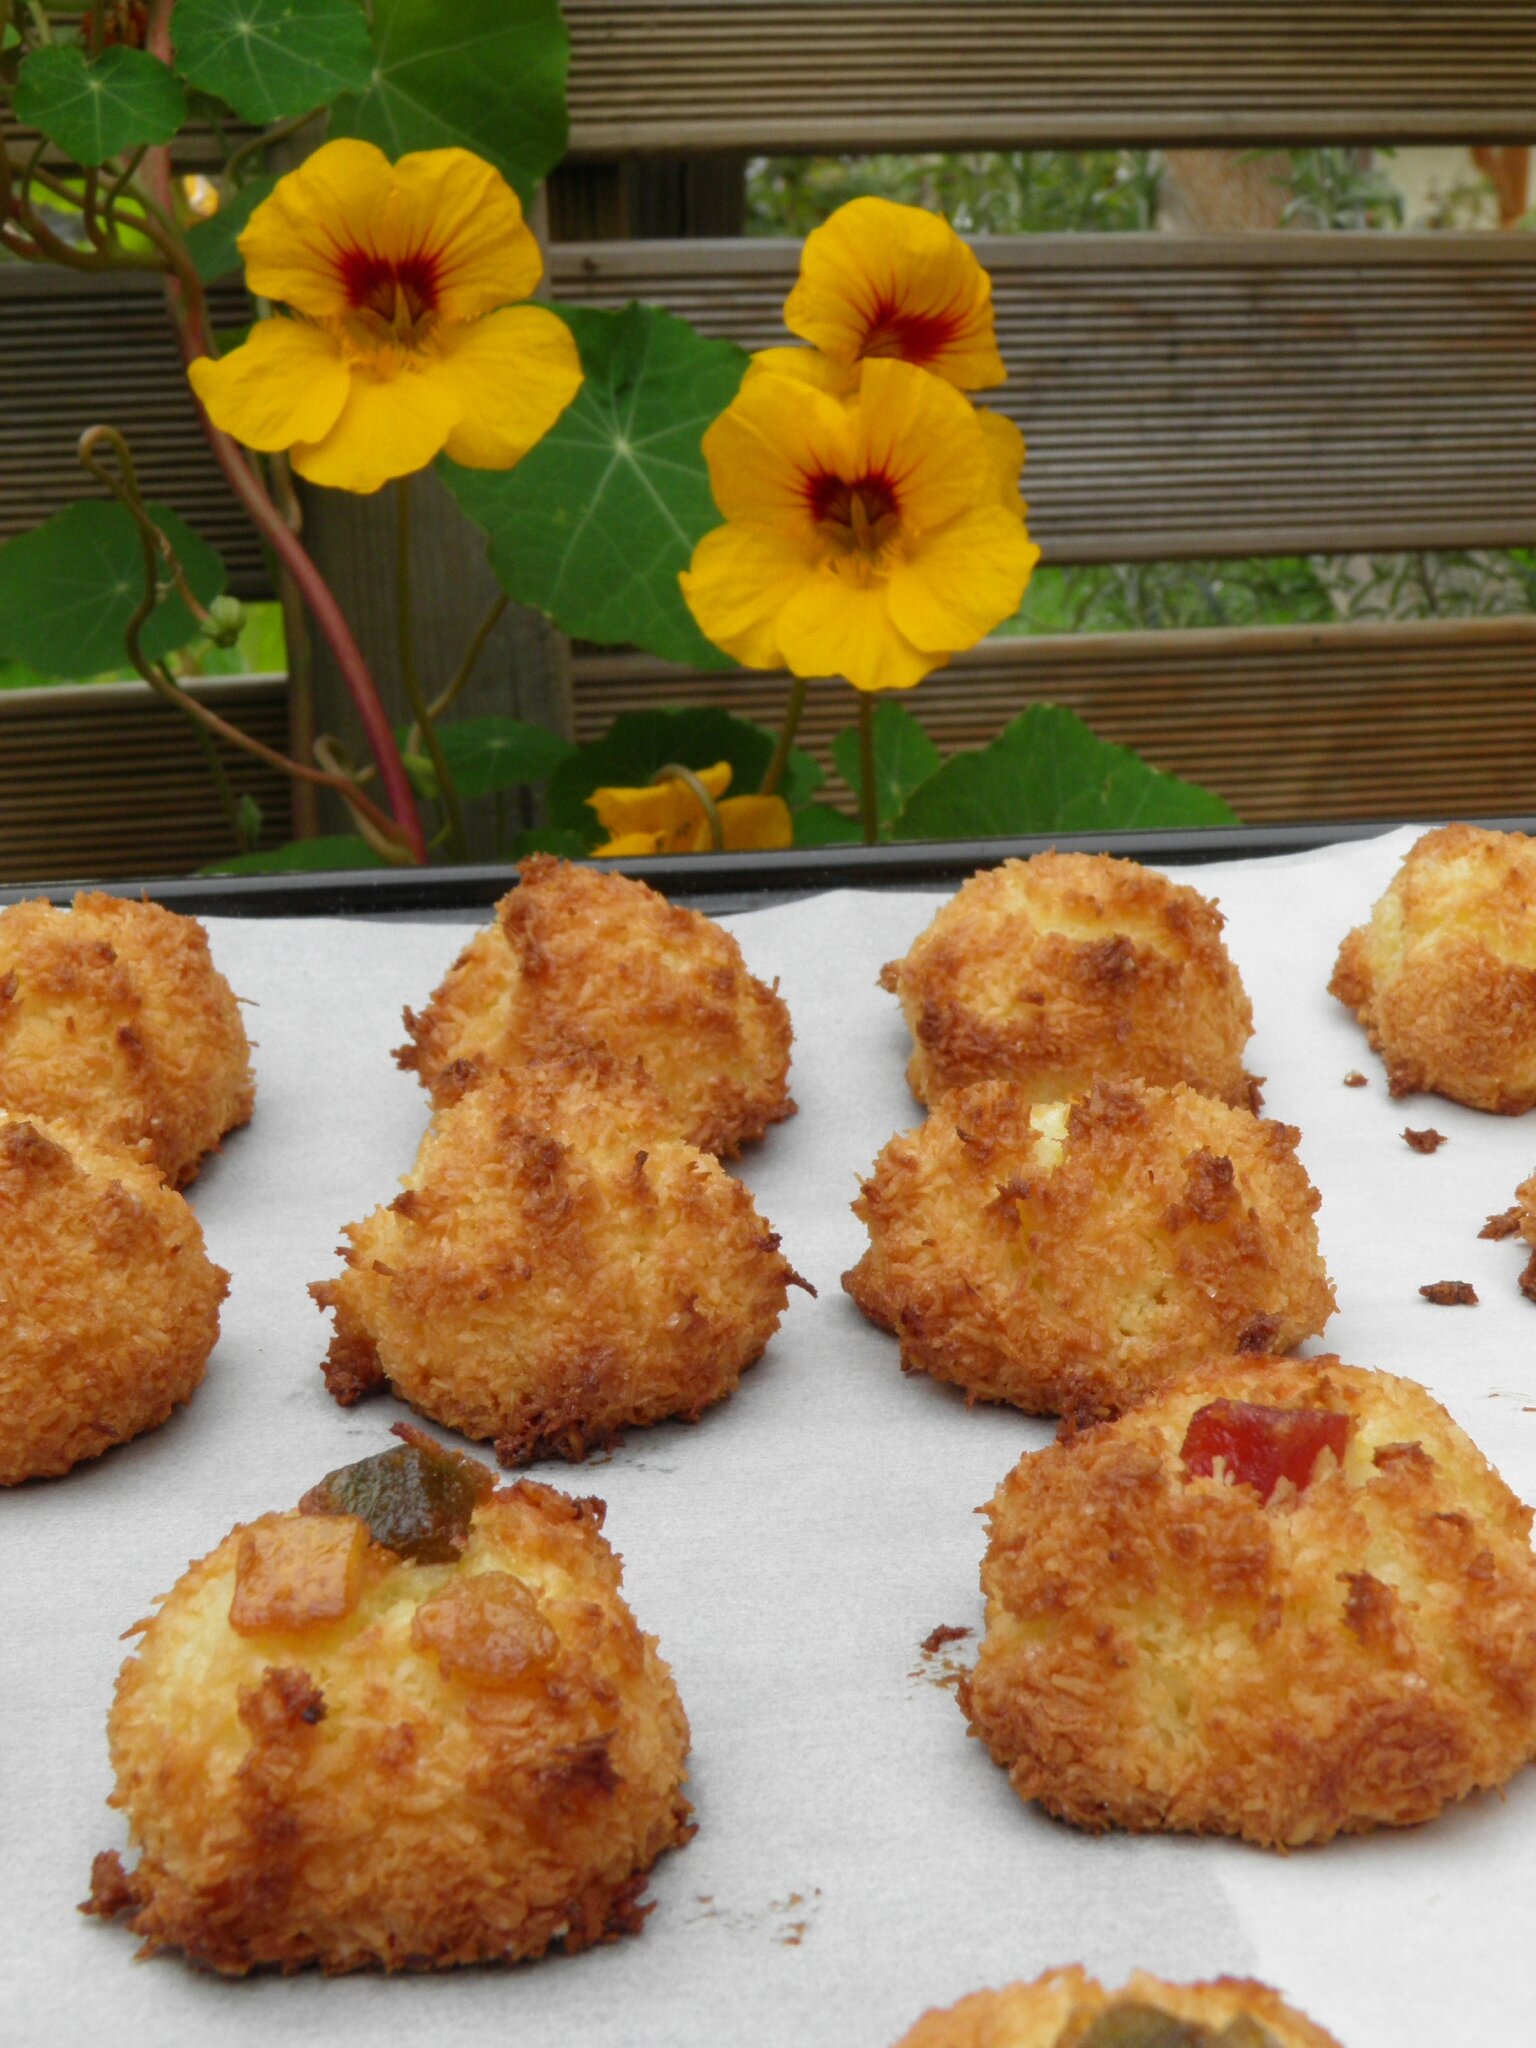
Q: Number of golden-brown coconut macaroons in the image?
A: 11